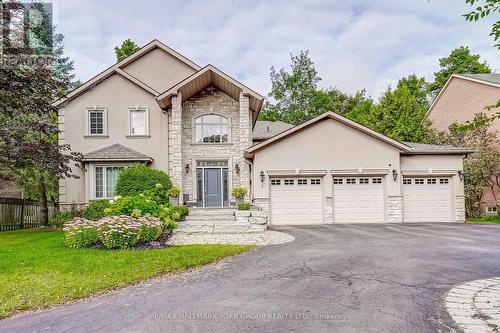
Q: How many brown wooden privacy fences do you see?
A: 1